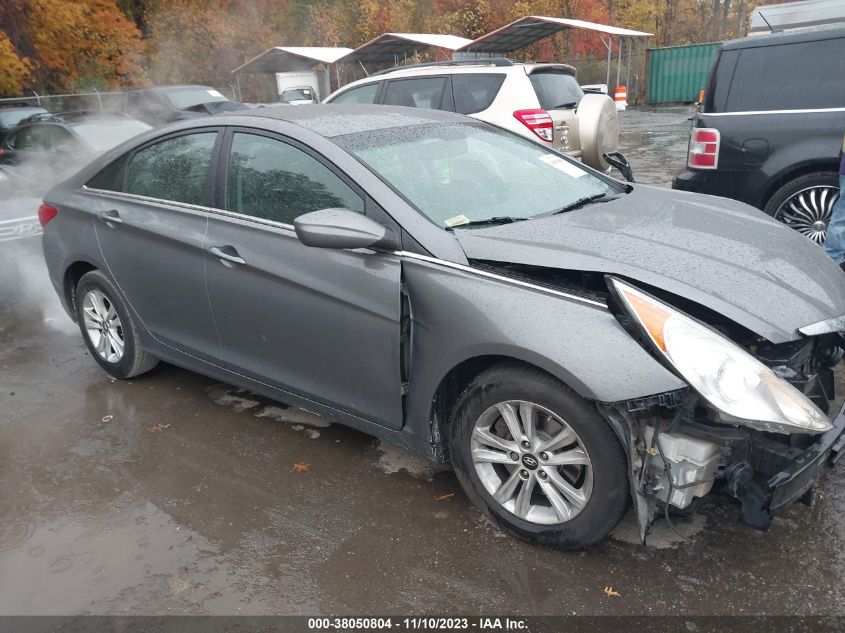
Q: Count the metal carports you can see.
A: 3